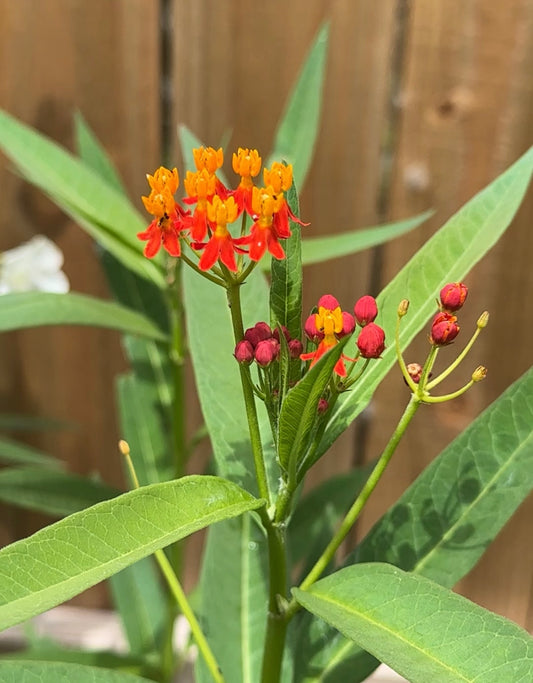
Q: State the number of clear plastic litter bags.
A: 0